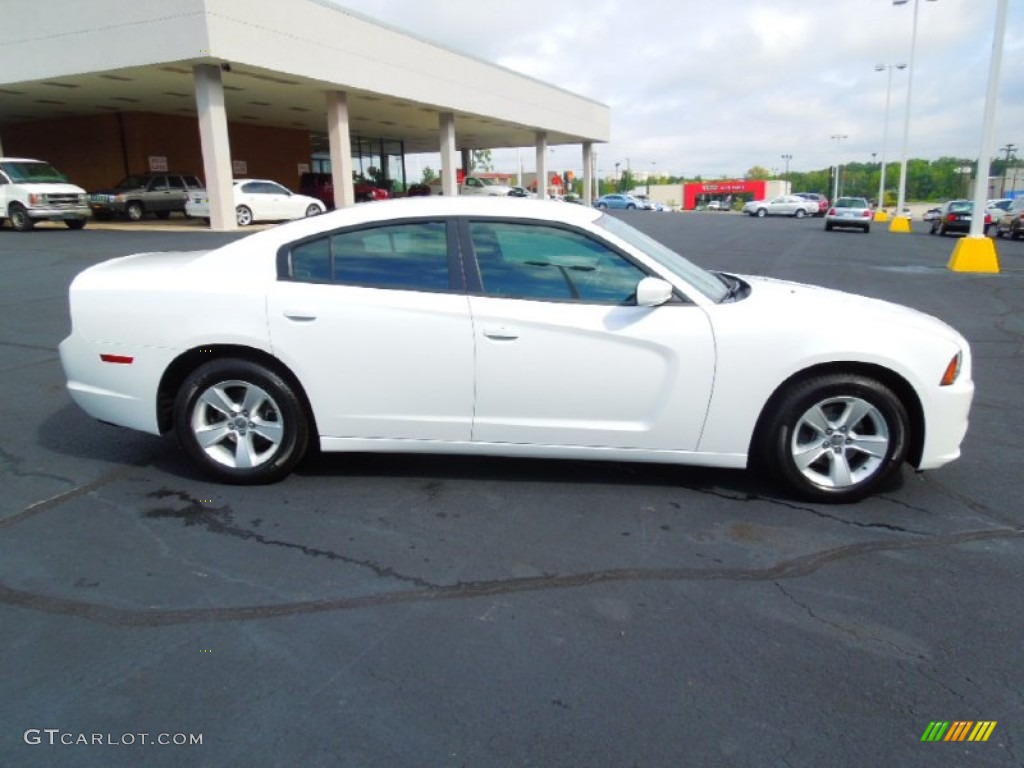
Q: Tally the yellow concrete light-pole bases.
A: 3